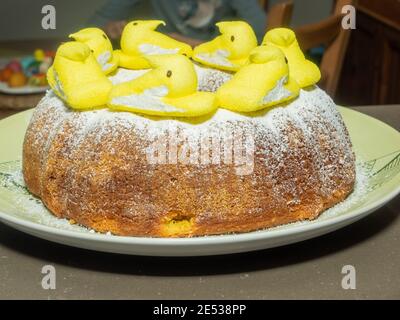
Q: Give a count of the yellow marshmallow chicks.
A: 7